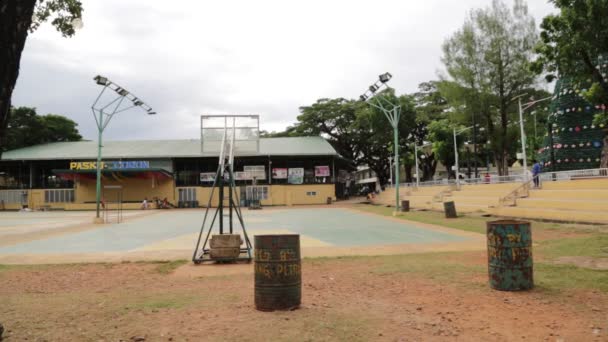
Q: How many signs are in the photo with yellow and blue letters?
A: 1